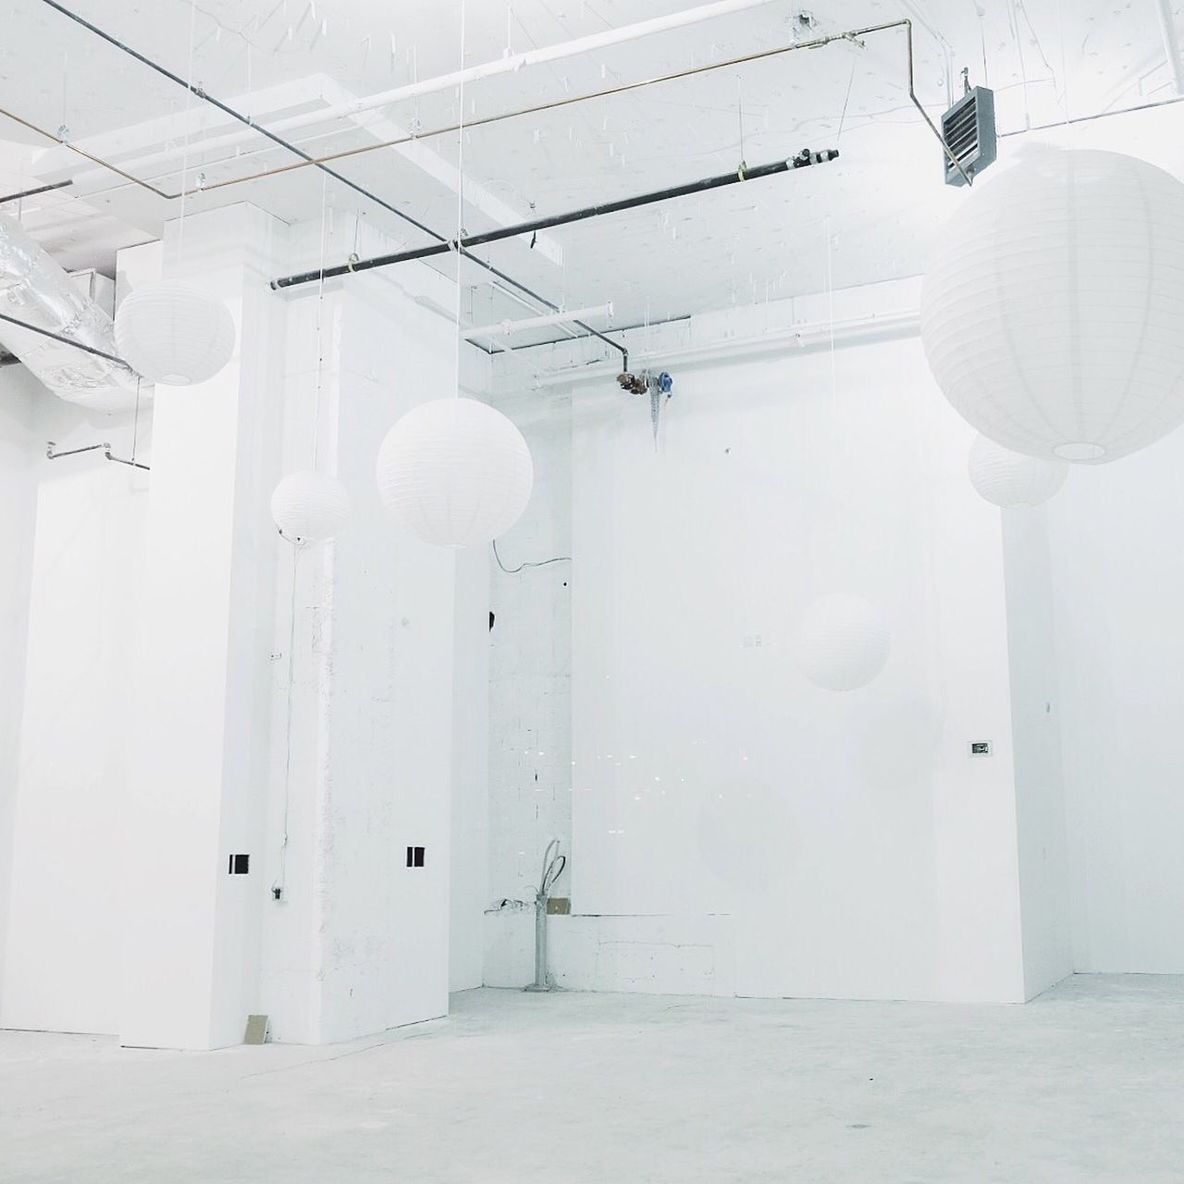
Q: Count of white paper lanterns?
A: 6